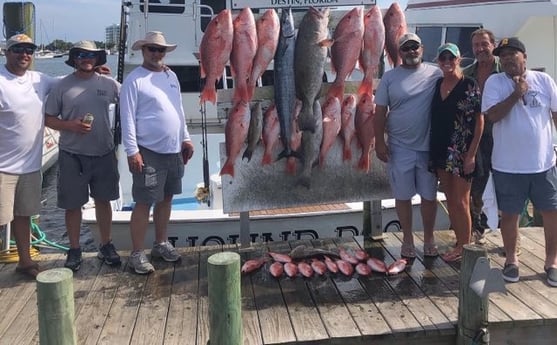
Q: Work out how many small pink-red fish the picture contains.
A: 13